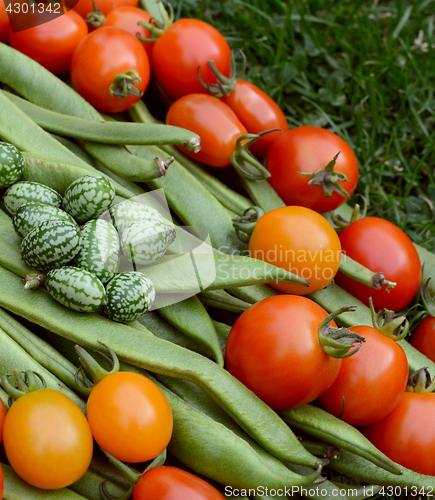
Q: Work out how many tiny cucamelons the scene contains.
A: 10